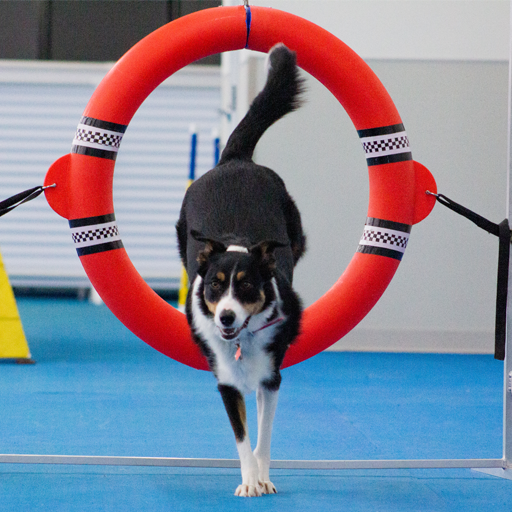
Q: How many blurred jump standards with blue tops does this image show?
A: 2